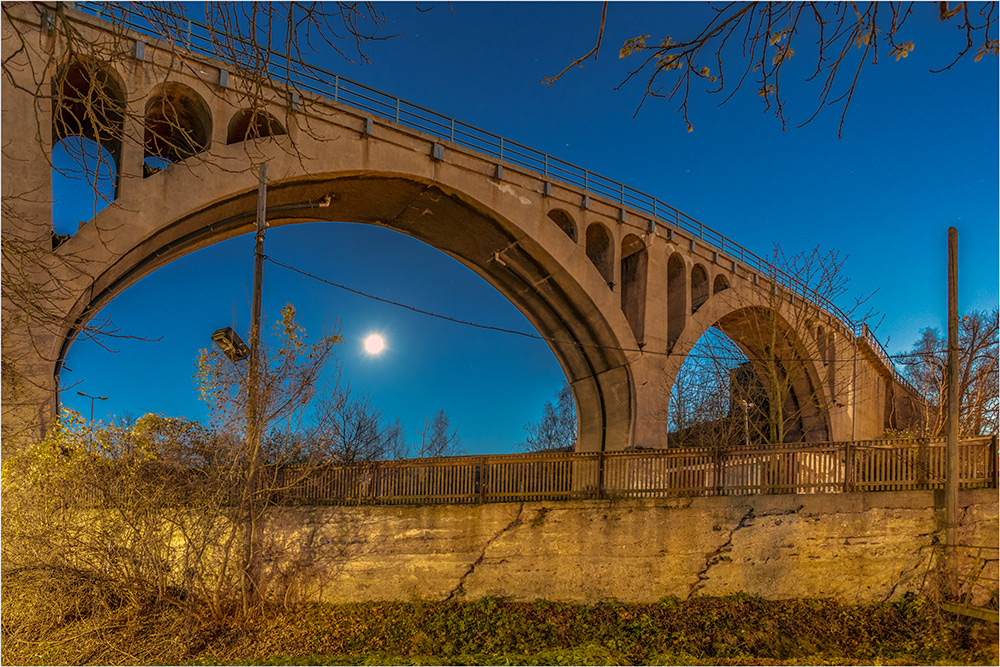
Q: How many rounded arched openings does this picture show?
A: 14